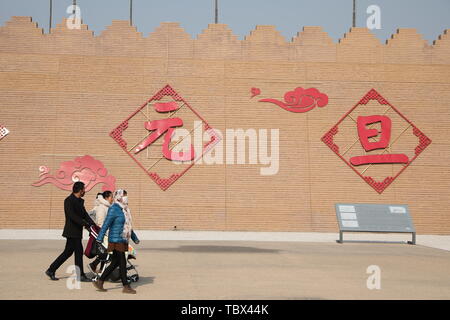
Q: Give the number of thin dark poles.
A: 5